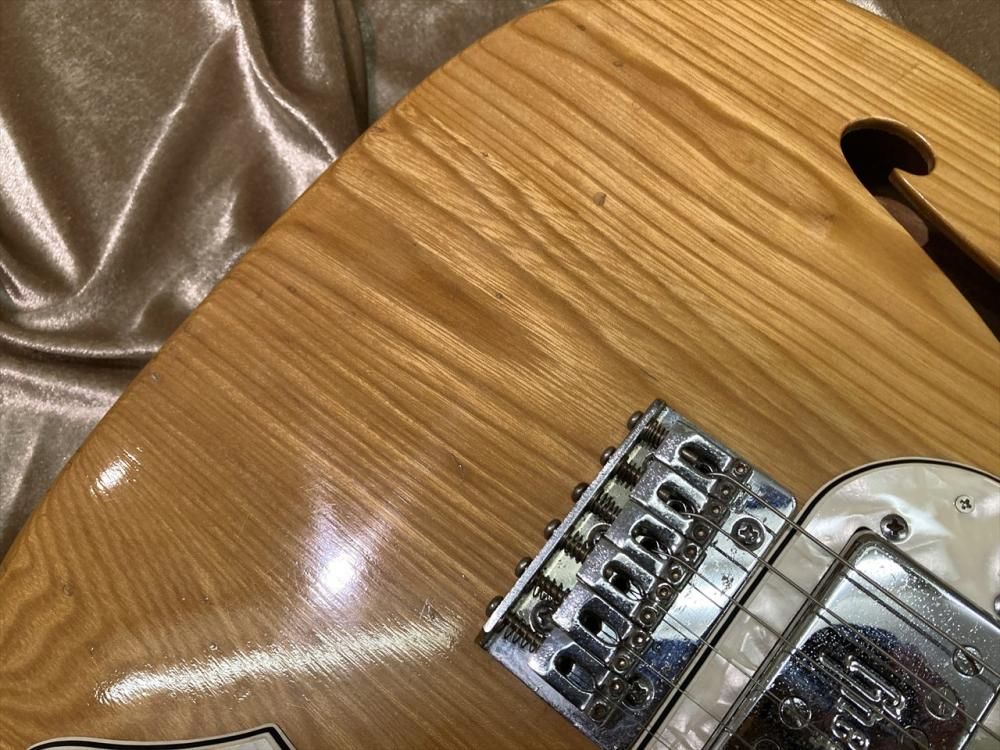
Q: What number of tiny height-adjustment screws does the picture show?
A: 12